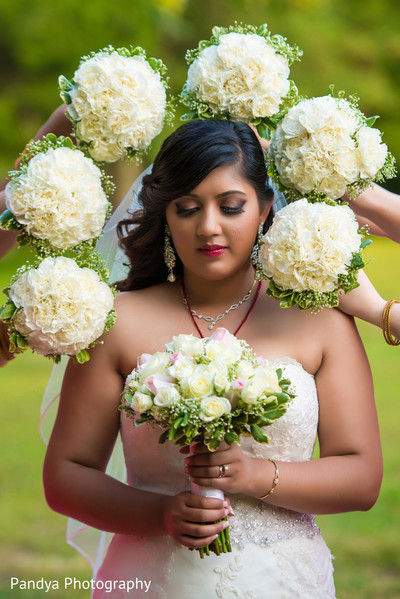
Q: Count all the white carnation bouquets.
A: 6